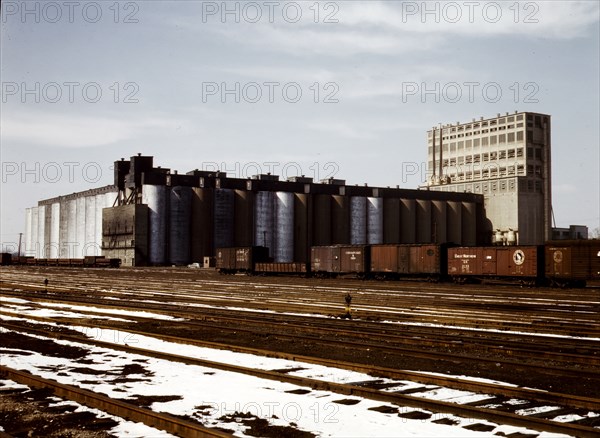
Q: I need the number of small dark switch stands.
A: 2